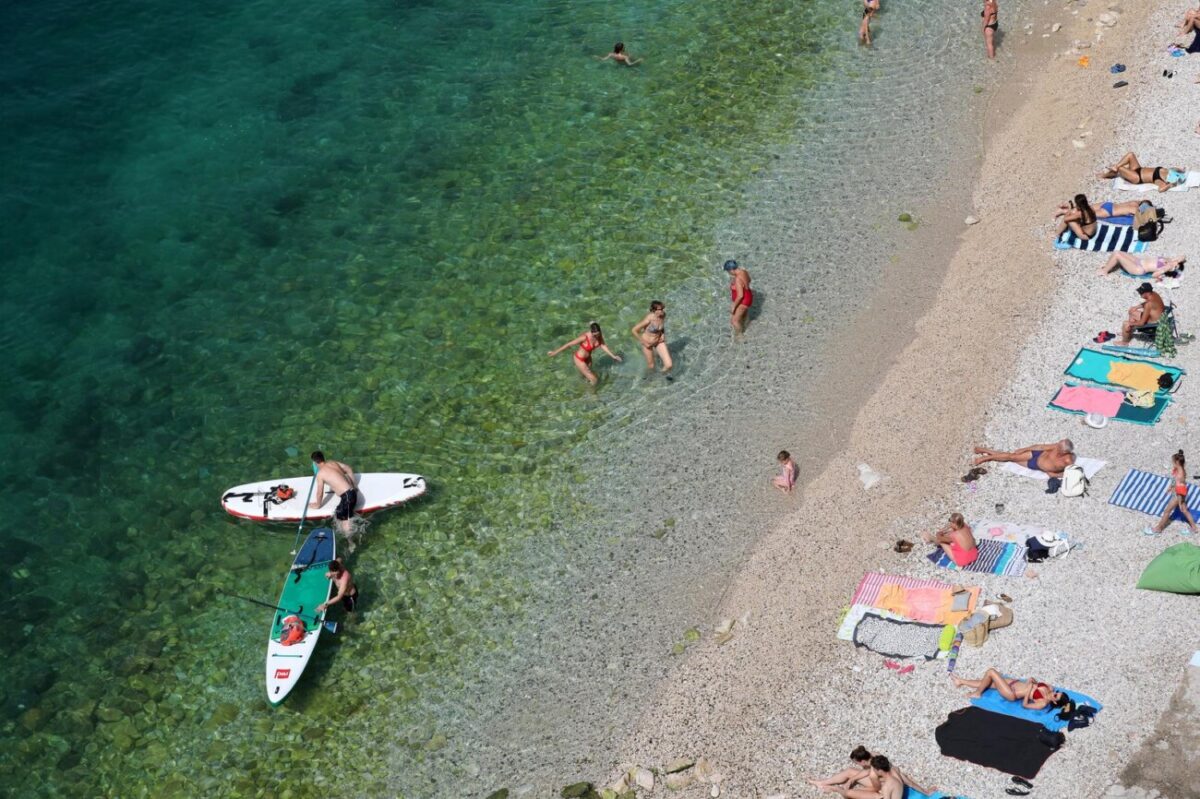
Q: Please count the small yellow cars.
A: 0